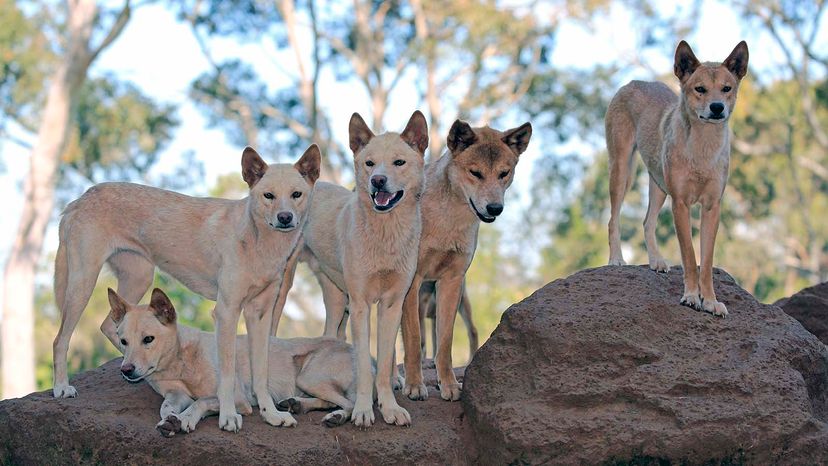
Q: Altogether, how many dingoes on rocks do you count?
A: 5